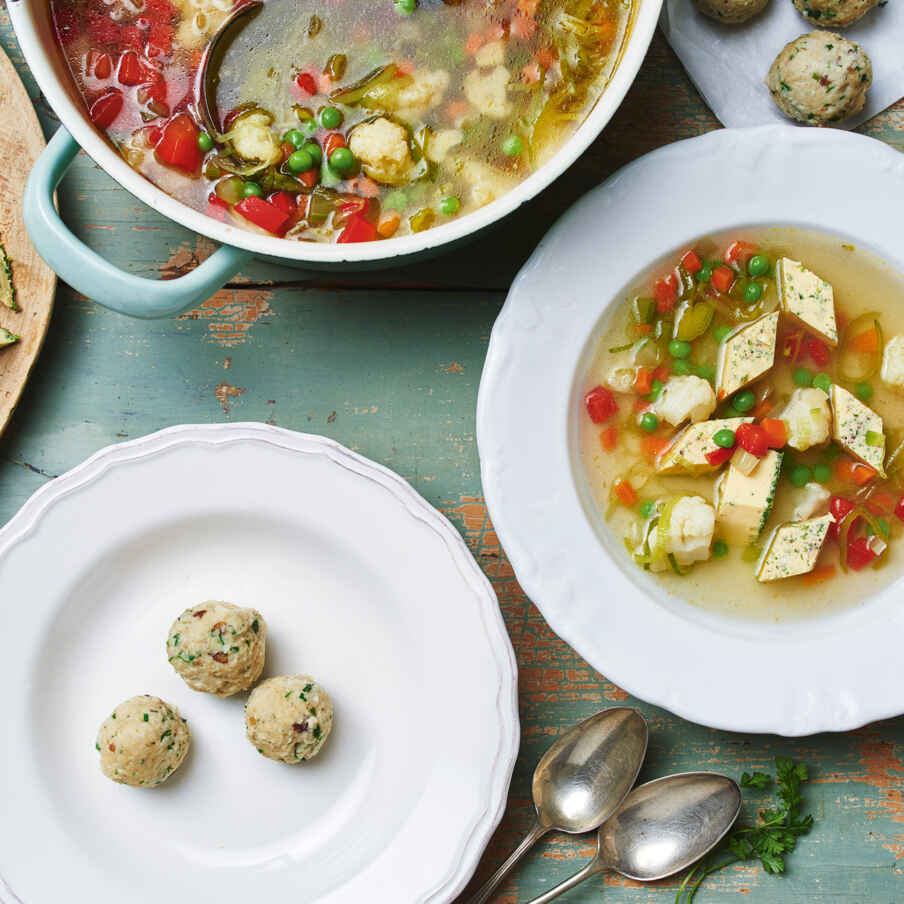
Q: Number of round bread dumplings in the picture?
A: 6